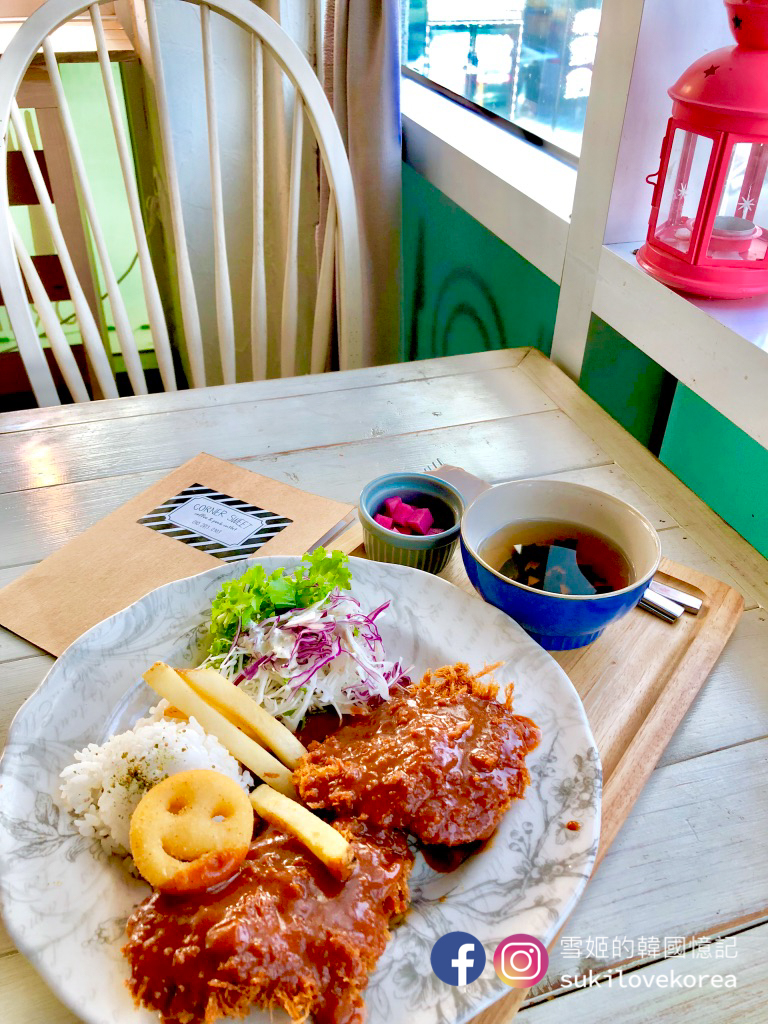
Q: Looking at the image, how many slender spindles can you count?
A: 9